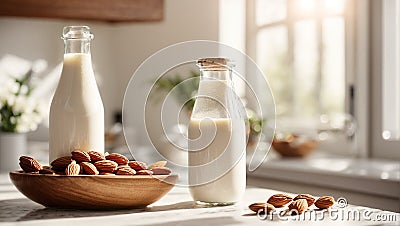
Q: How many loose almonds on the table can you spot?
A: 5